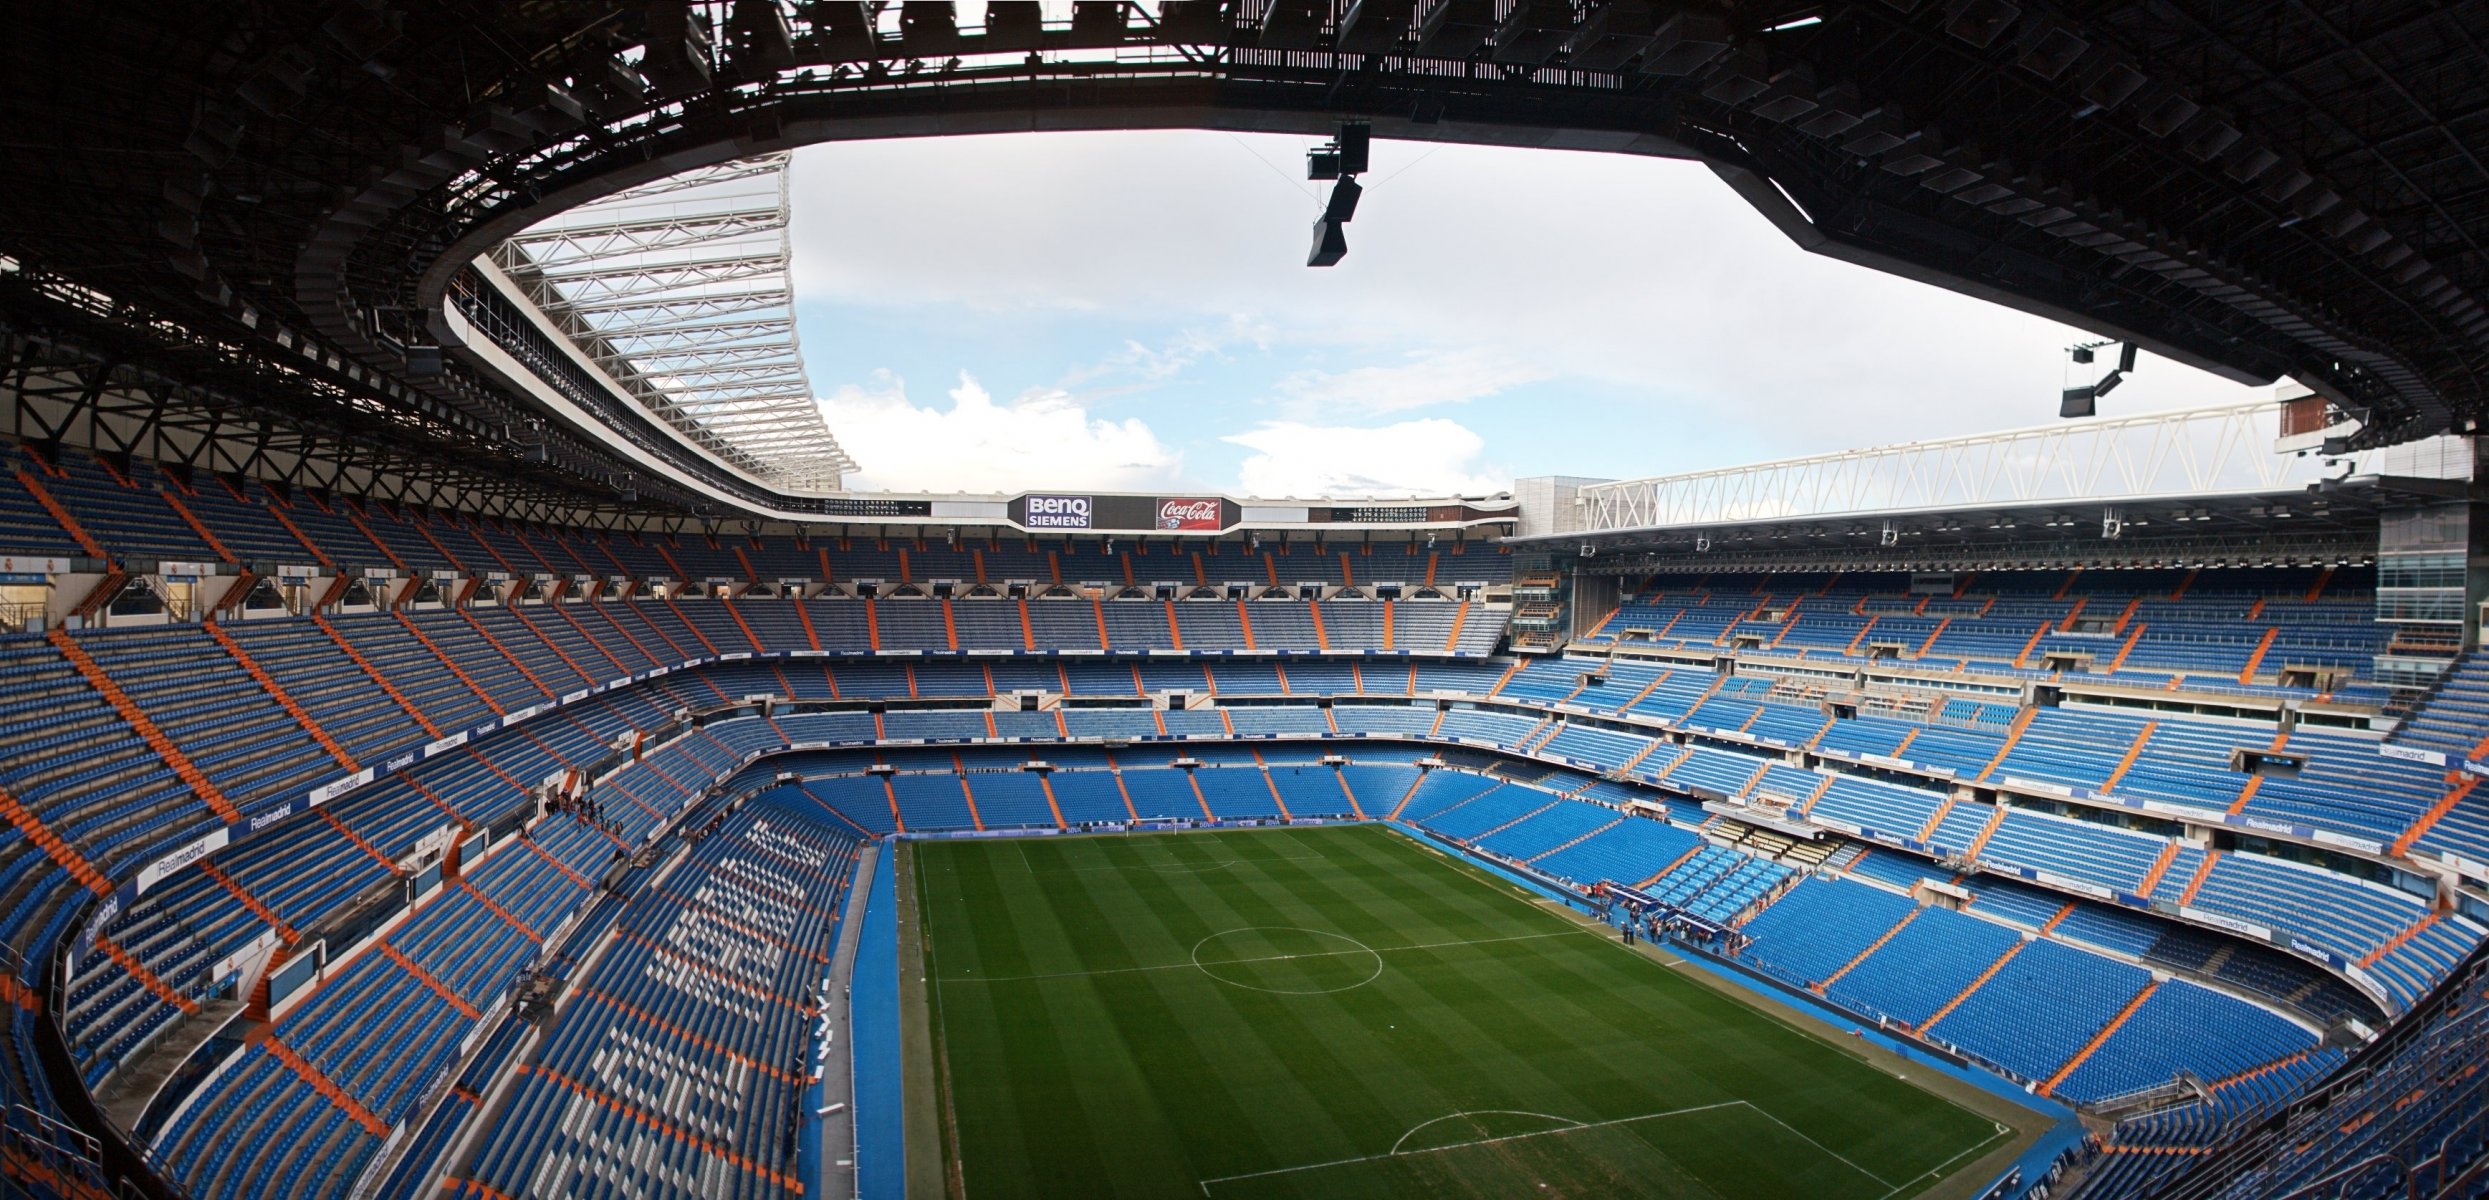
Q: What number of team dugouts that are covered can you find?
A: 2